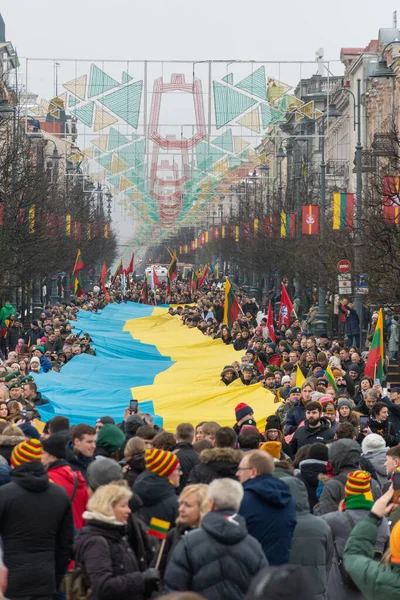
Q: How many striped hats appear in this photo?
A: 3